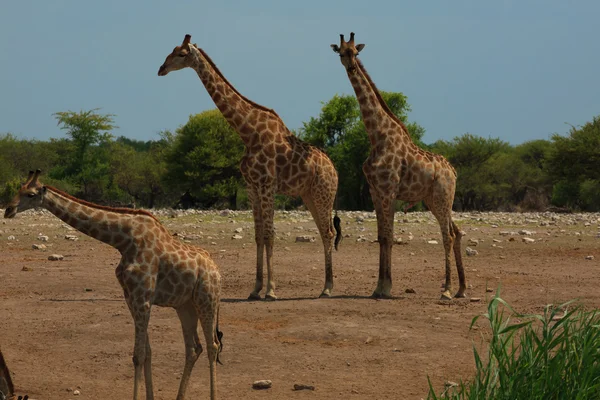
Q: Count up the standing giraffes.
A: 3